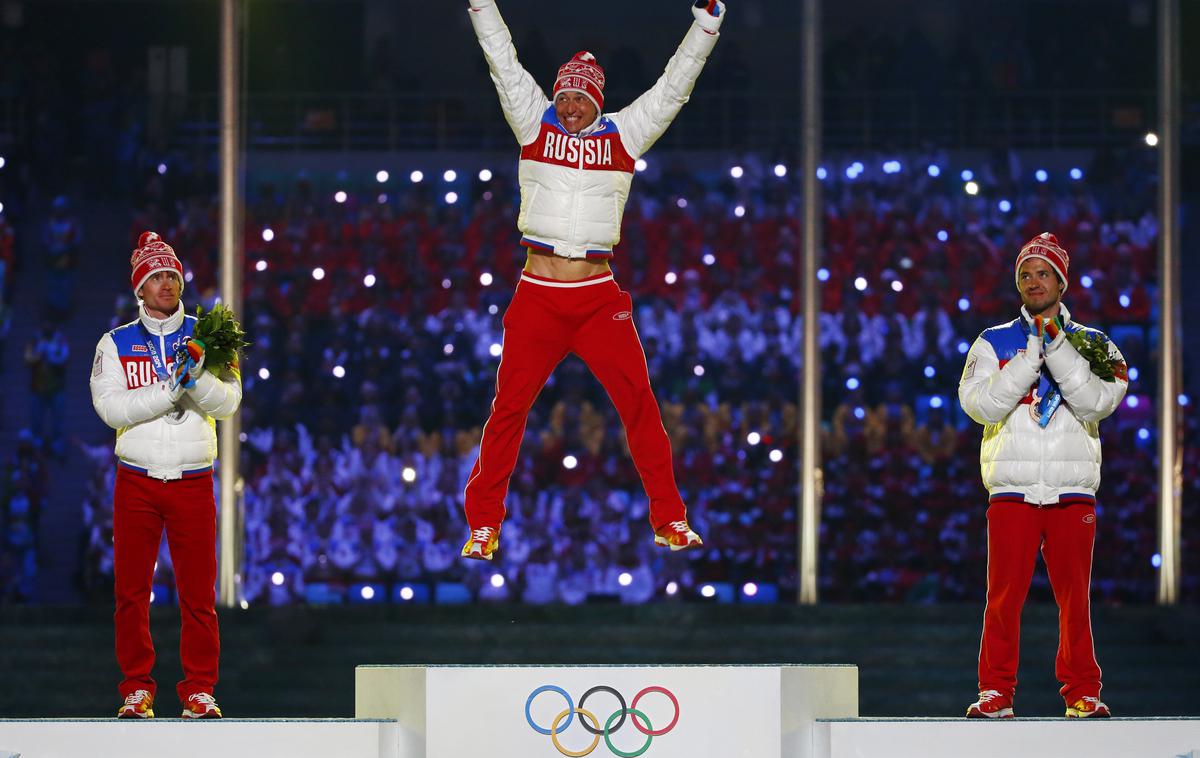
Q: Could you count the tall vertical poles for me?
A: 3